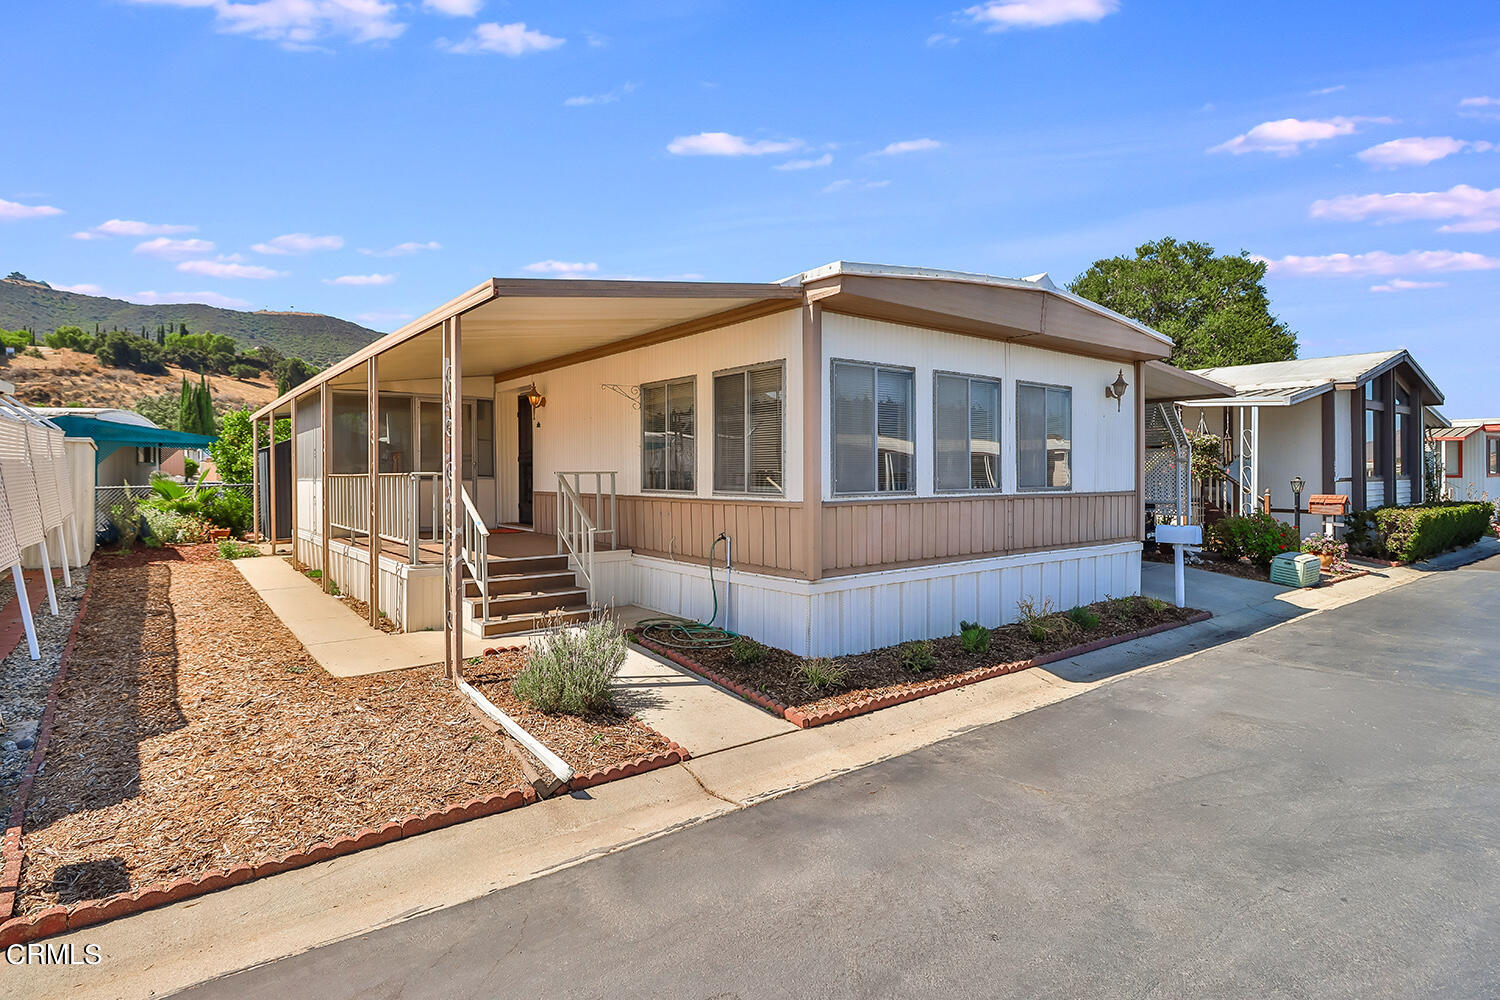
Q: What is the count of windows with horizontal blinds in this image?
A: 5